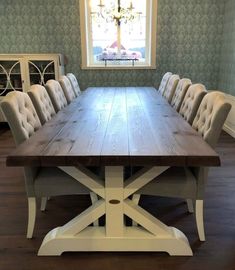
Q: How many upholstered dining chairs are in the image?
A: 10